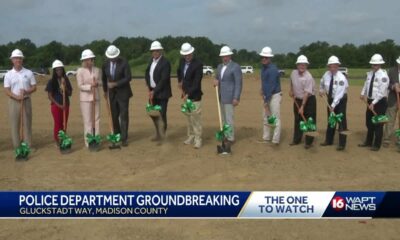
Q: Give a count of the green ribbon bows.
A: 12